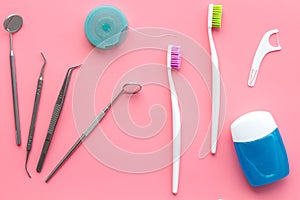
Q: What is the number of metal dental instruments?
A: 4